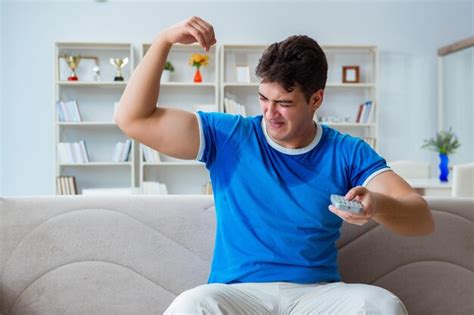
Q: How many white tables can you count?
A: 1